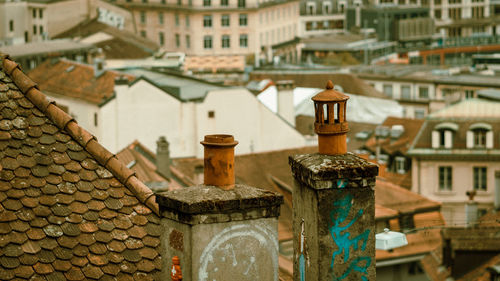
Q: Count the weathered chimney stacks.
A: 2